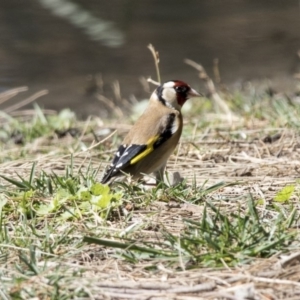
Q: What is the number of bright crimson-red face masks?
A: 1